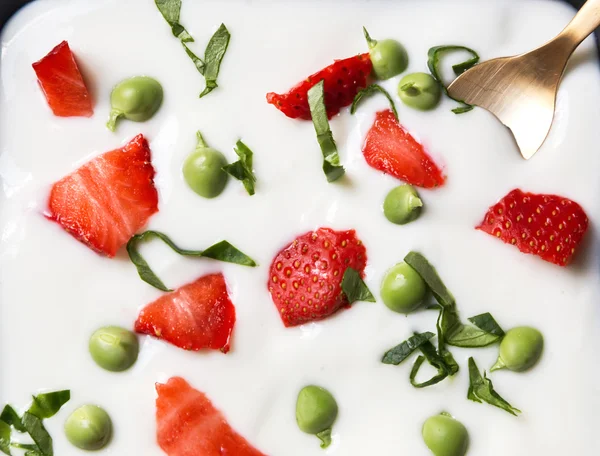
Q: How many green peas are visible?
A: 11